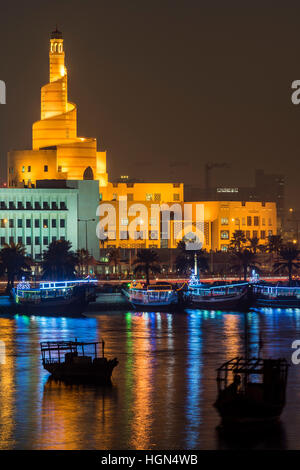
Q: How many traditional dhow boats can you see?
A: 6